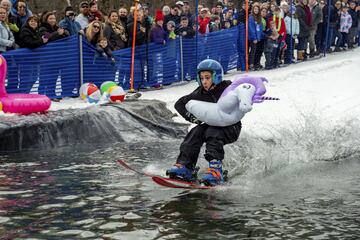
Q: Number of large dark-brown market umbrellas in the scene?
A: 0